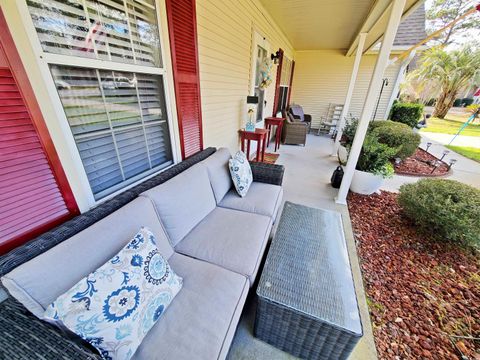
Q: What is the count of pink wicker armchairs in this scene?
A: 0